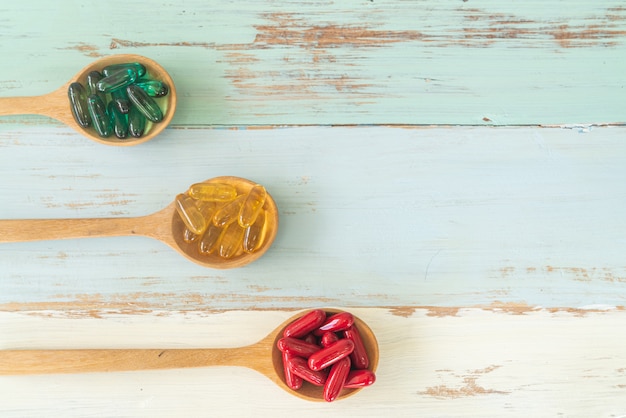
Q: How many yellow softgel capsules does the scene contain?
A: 8